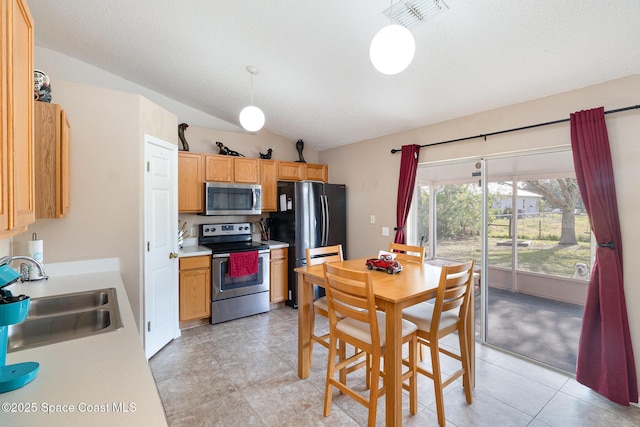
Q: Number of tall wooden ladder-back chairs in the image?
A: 4